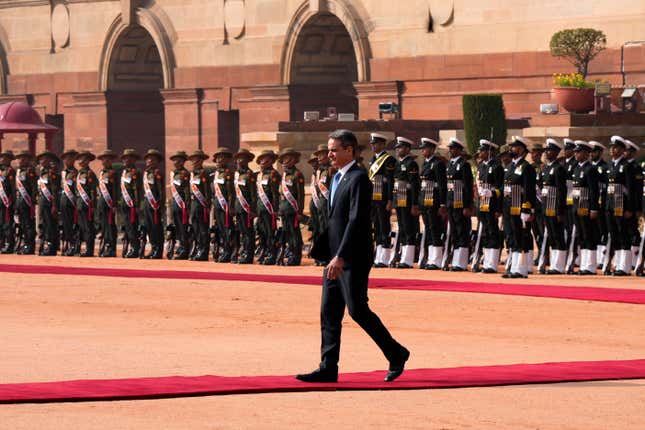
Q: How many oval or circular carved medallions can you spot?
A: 3